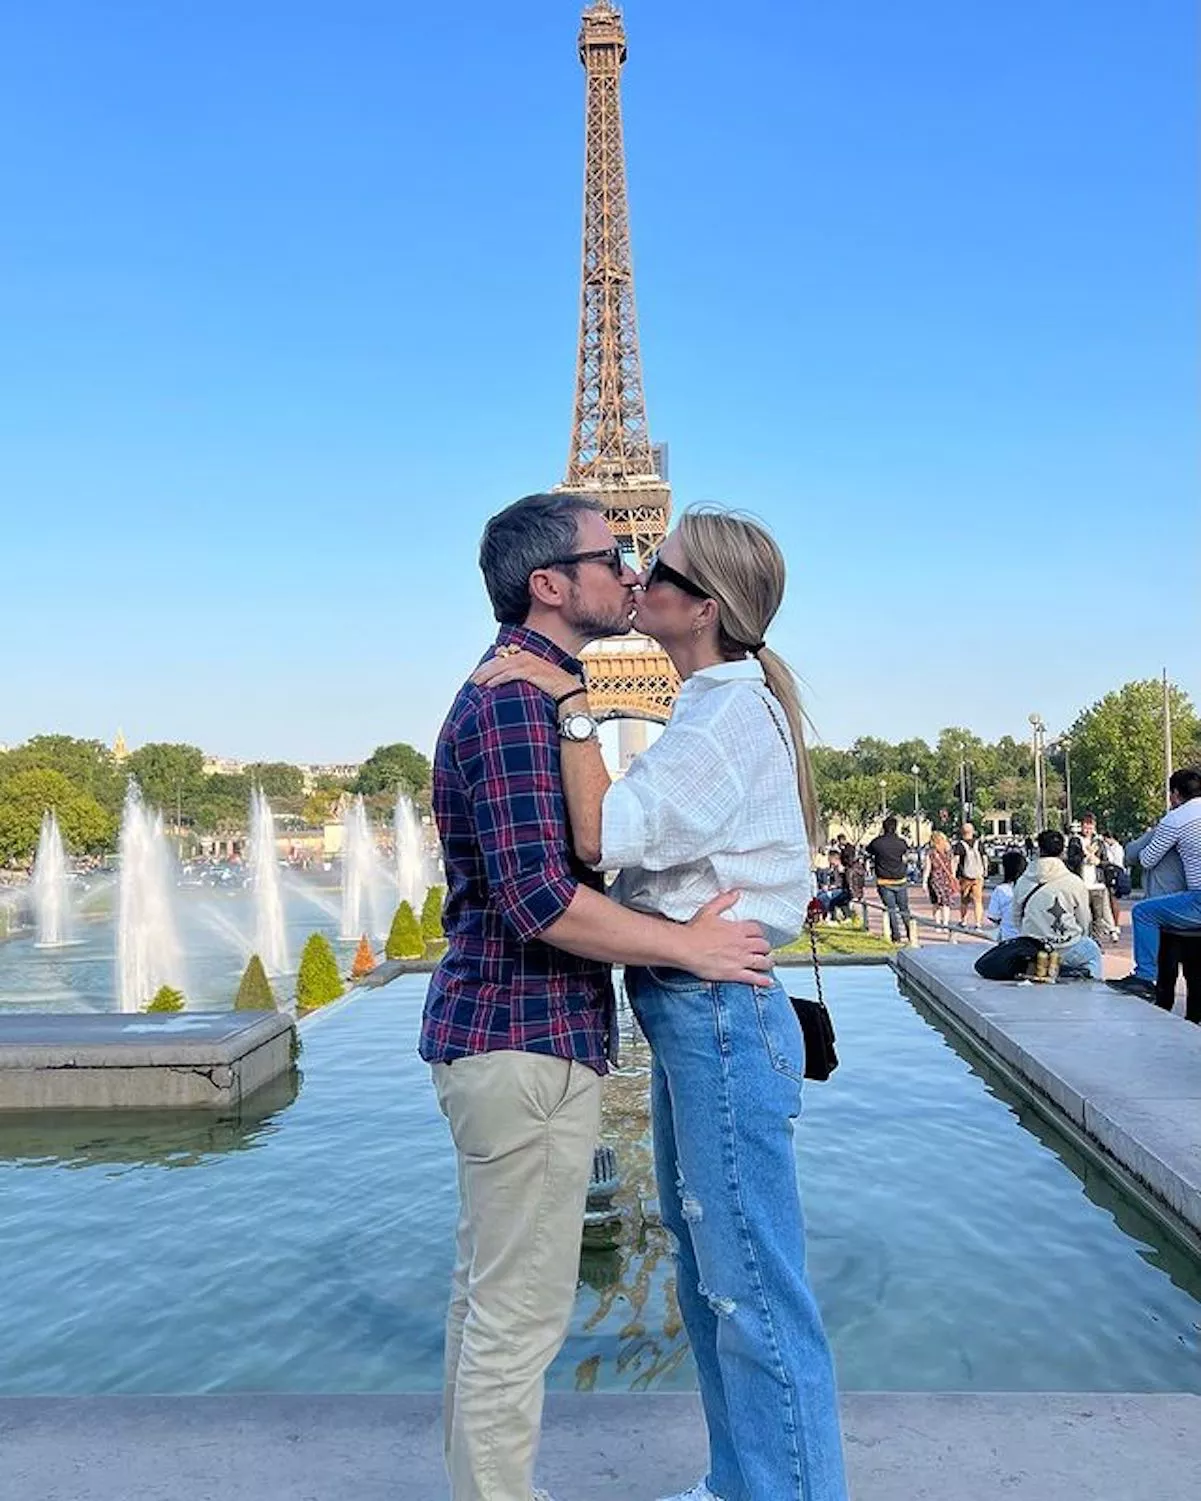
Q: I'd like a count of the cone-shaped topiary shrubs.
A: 6